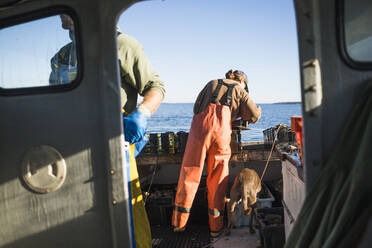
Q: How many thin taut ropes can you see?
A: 2